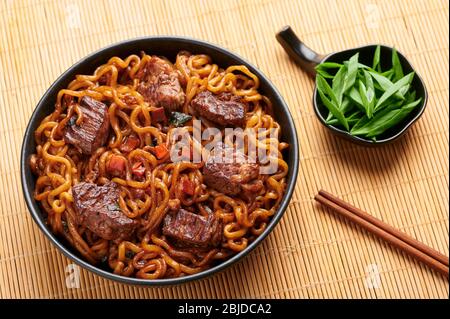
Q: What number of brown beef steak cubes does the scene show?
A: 6